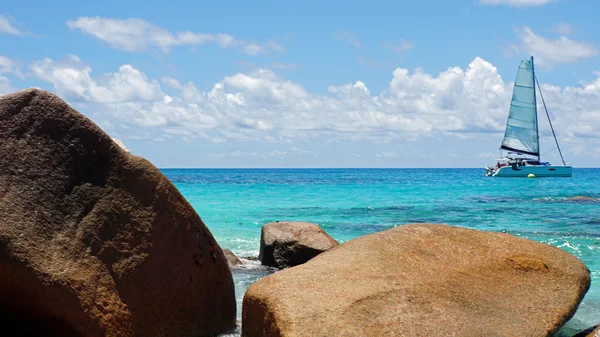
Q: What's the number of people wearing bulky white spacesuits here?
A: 0